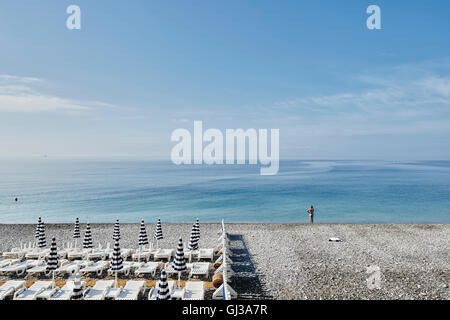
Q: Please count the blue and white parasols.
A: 14